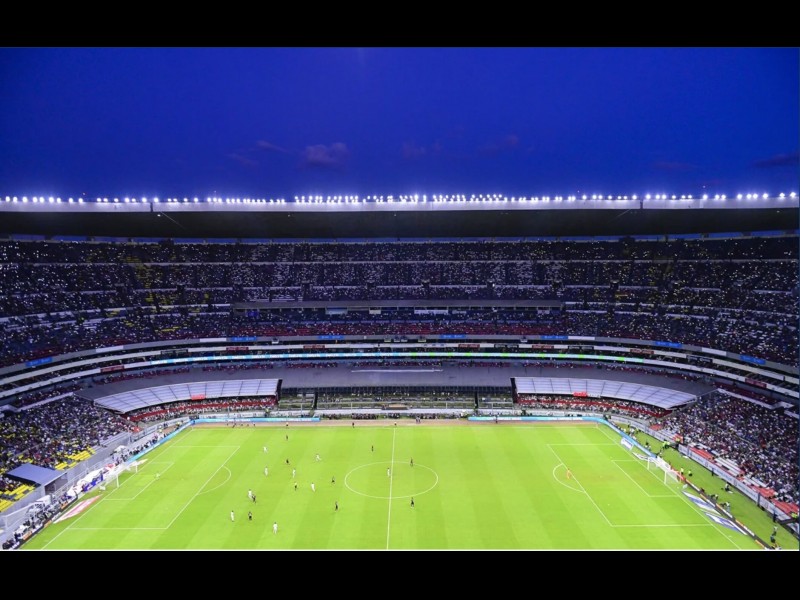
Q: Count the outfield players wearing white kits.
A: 9